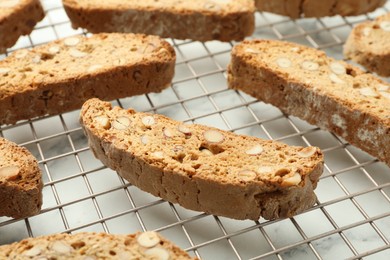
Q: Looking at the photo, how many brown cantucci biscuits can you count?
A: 9